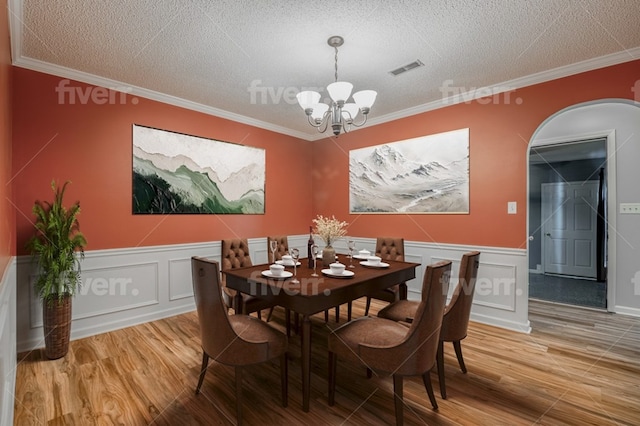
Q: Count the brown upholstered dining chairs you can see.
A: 6